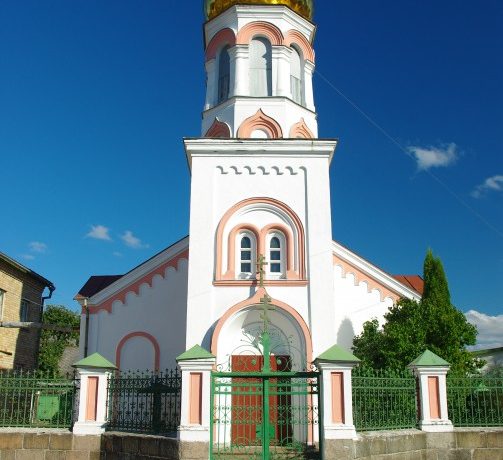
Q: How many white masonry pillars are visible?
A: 4